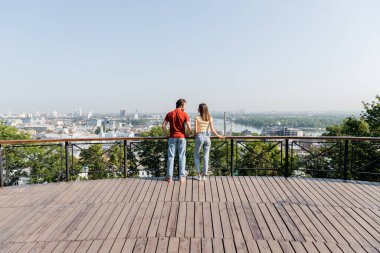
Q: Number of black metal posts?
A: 6